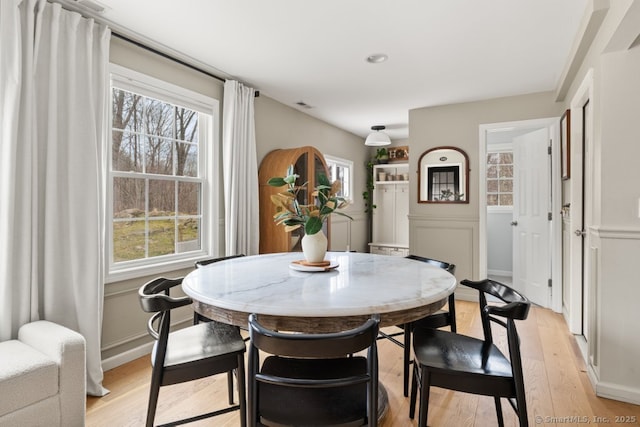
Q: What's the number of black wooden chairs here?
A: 5